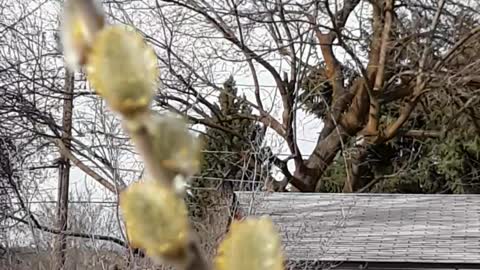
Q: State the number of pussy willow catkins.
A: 5